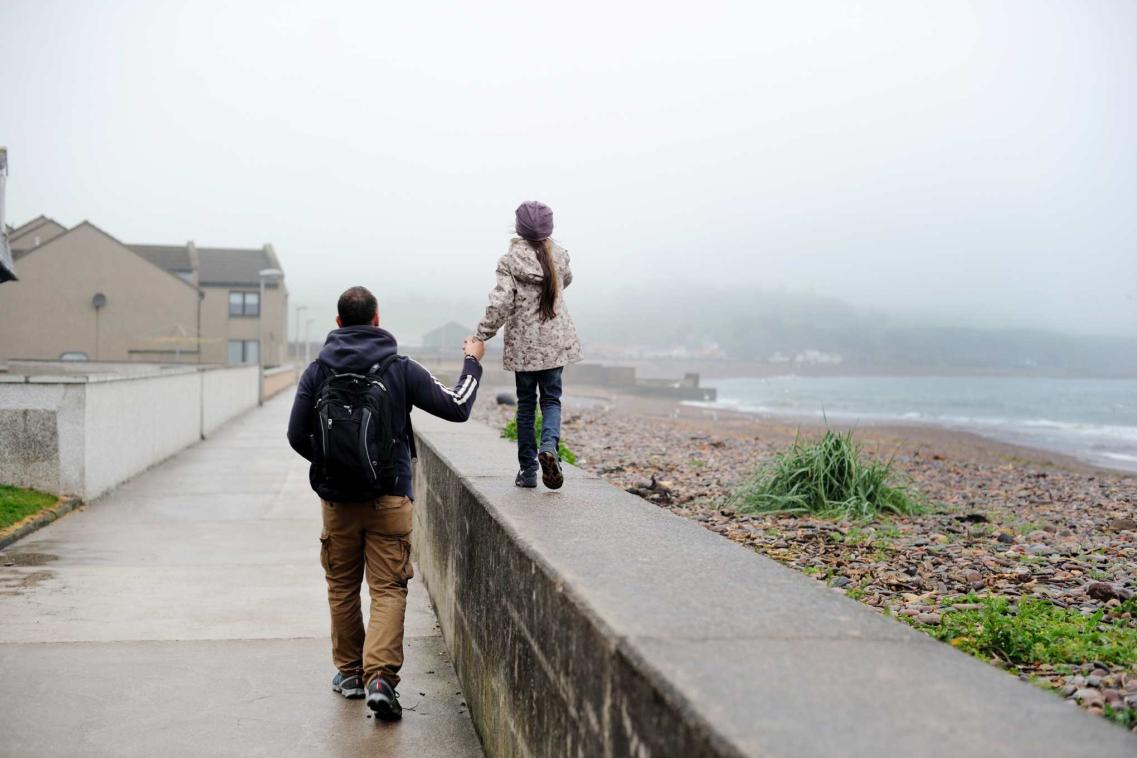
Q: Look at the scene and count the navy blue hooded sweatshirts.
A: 1